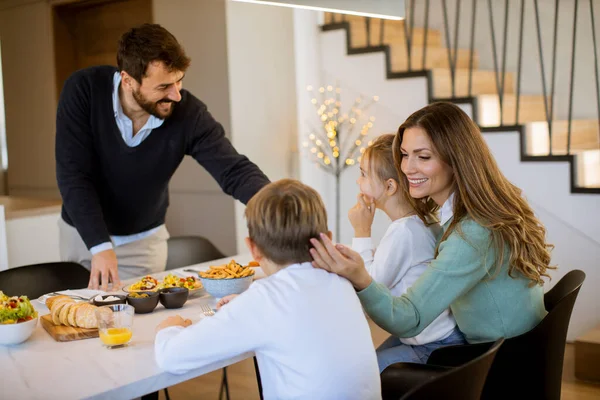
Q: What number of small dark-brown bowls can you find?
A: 3